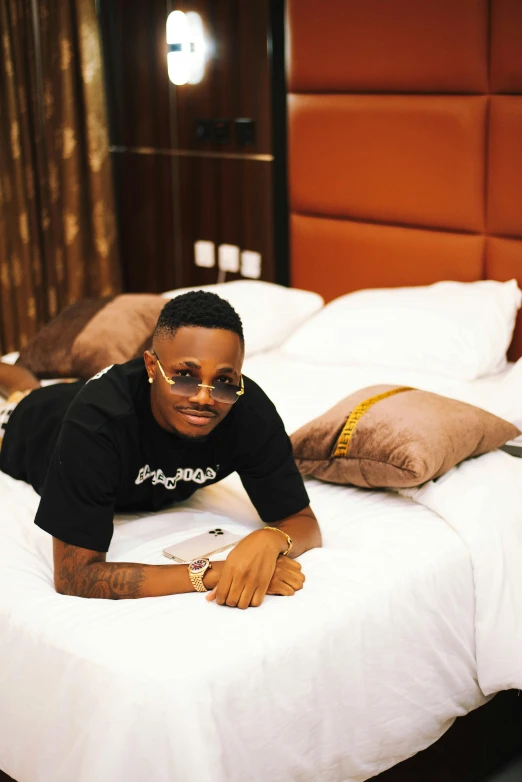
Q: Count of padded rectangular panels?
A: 6